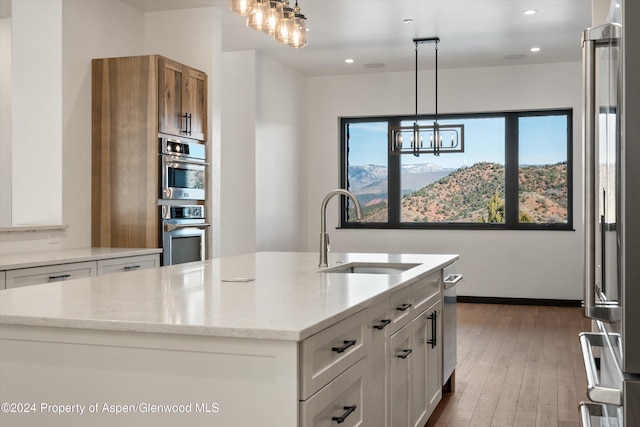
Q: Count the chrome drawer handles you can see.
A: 2